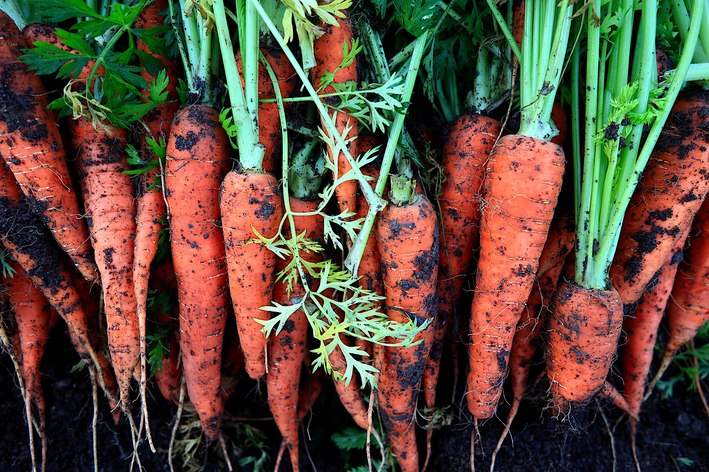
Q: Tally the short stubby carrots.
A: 1